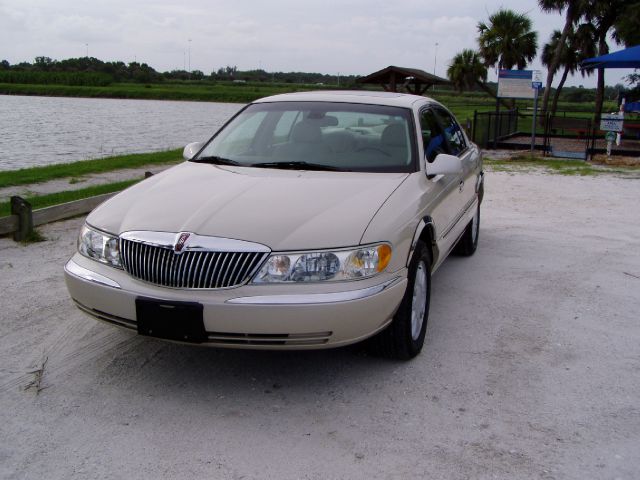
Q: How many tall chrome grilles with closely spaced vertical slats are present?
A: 1